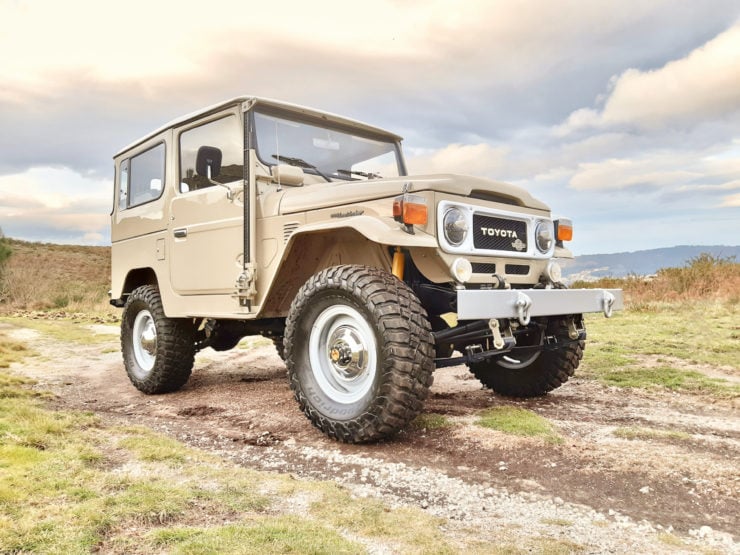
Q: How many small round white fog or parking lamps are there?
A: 2